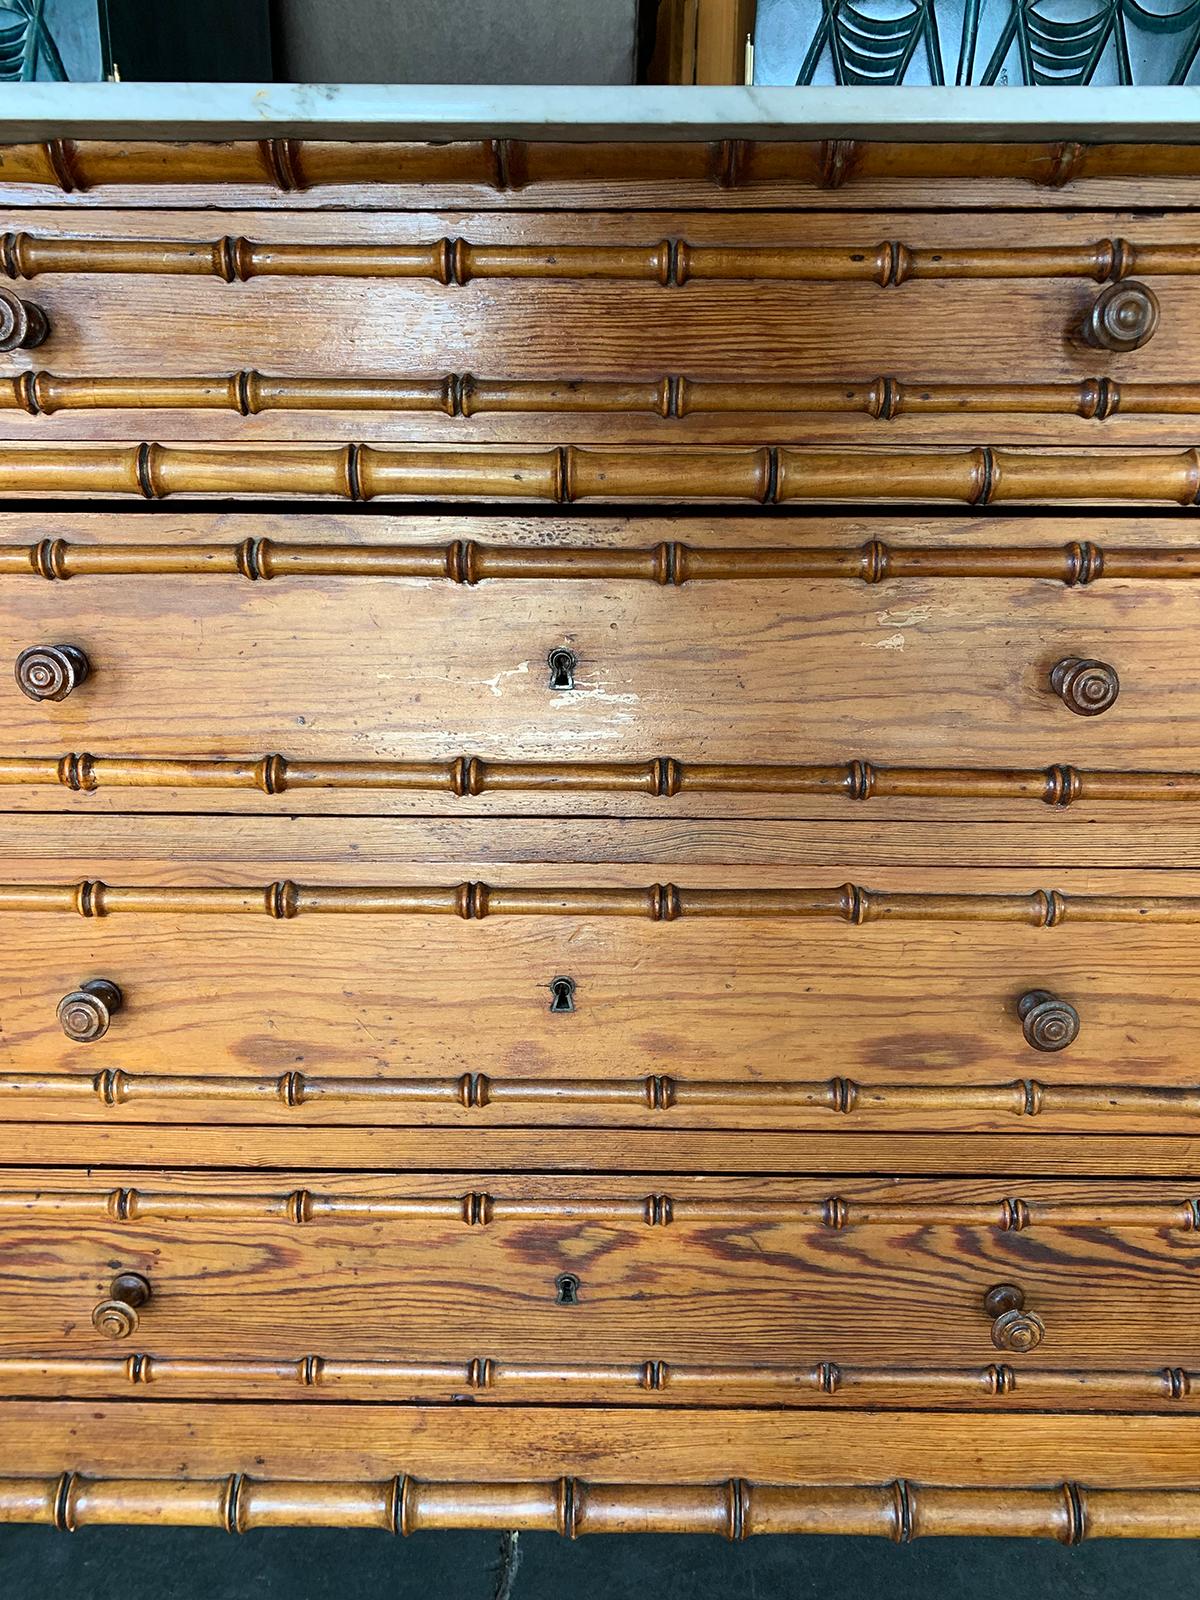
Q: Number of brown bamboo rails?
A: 11